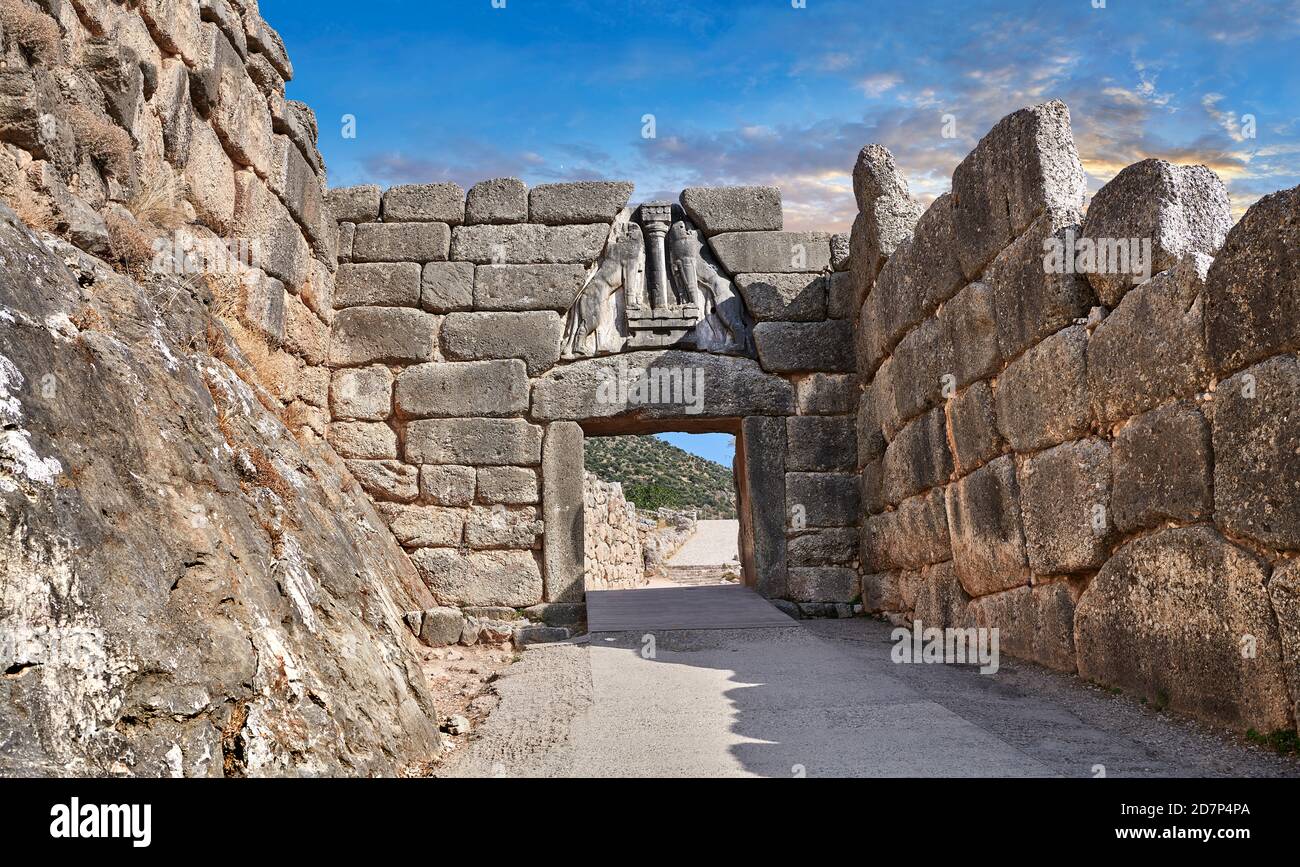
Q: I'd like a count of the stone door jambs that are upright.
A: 2